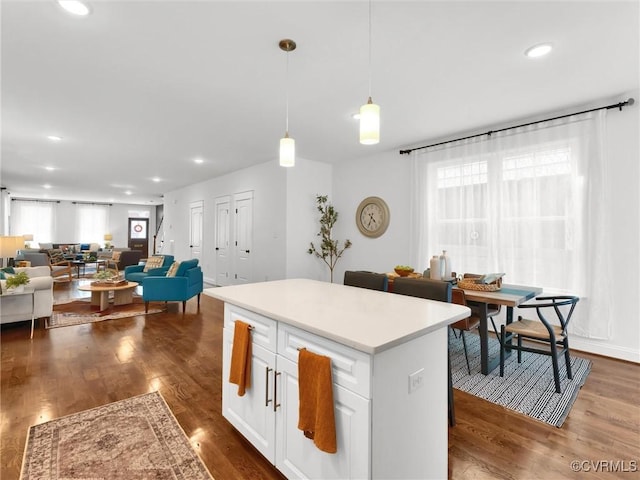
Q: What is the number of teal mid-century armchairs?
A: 2